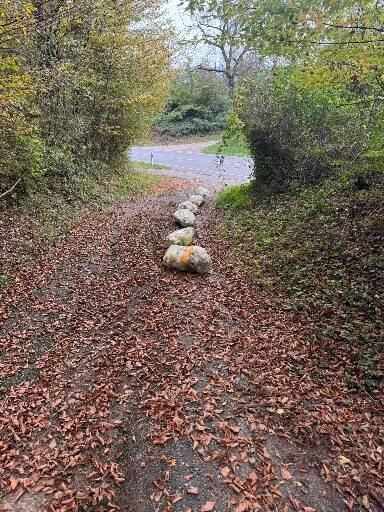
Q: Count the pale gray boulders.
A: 6